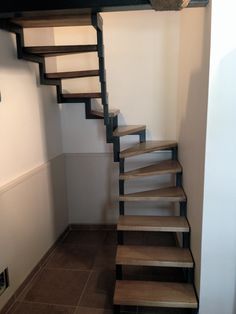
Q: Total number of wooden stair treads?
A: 12